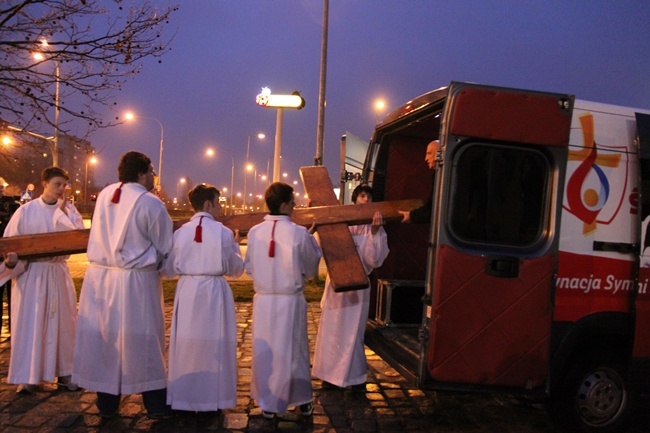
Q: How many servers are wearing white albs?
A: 5